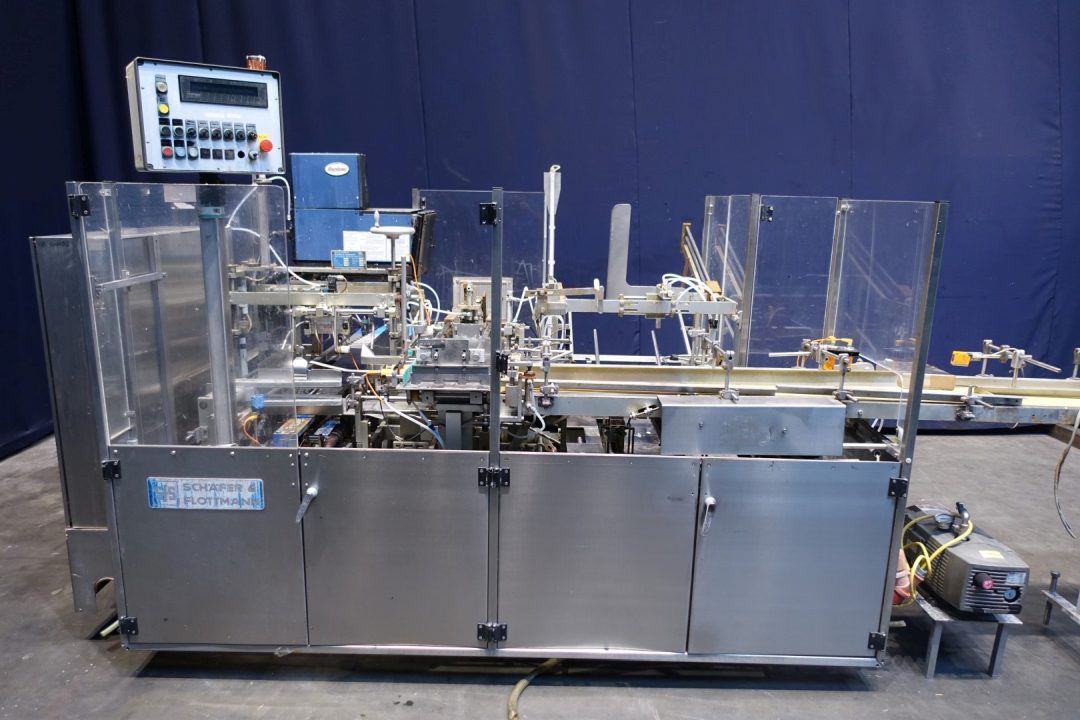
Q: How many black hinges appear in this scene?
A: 12